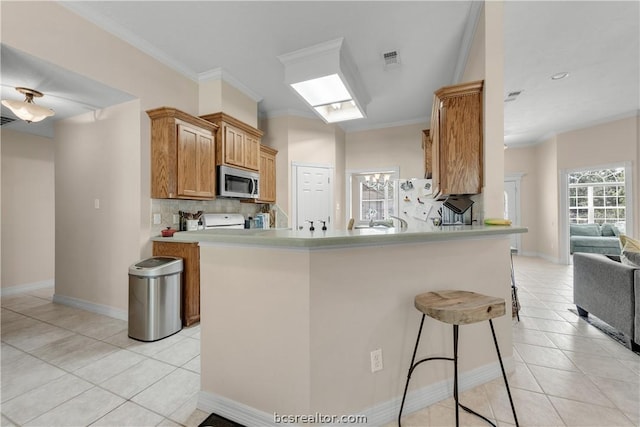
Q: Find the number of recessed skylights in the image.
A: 1